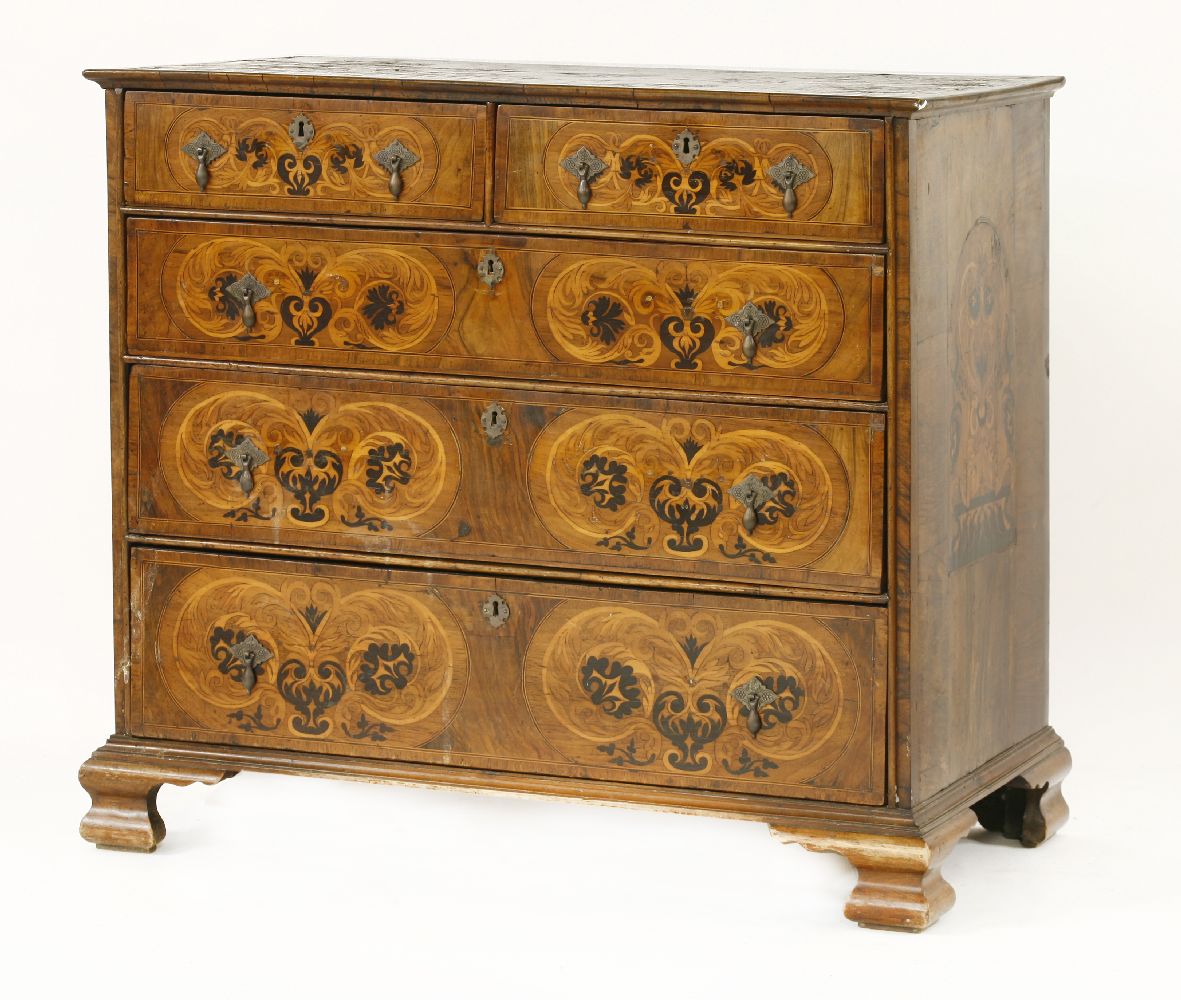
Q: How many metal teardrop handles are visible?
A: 10